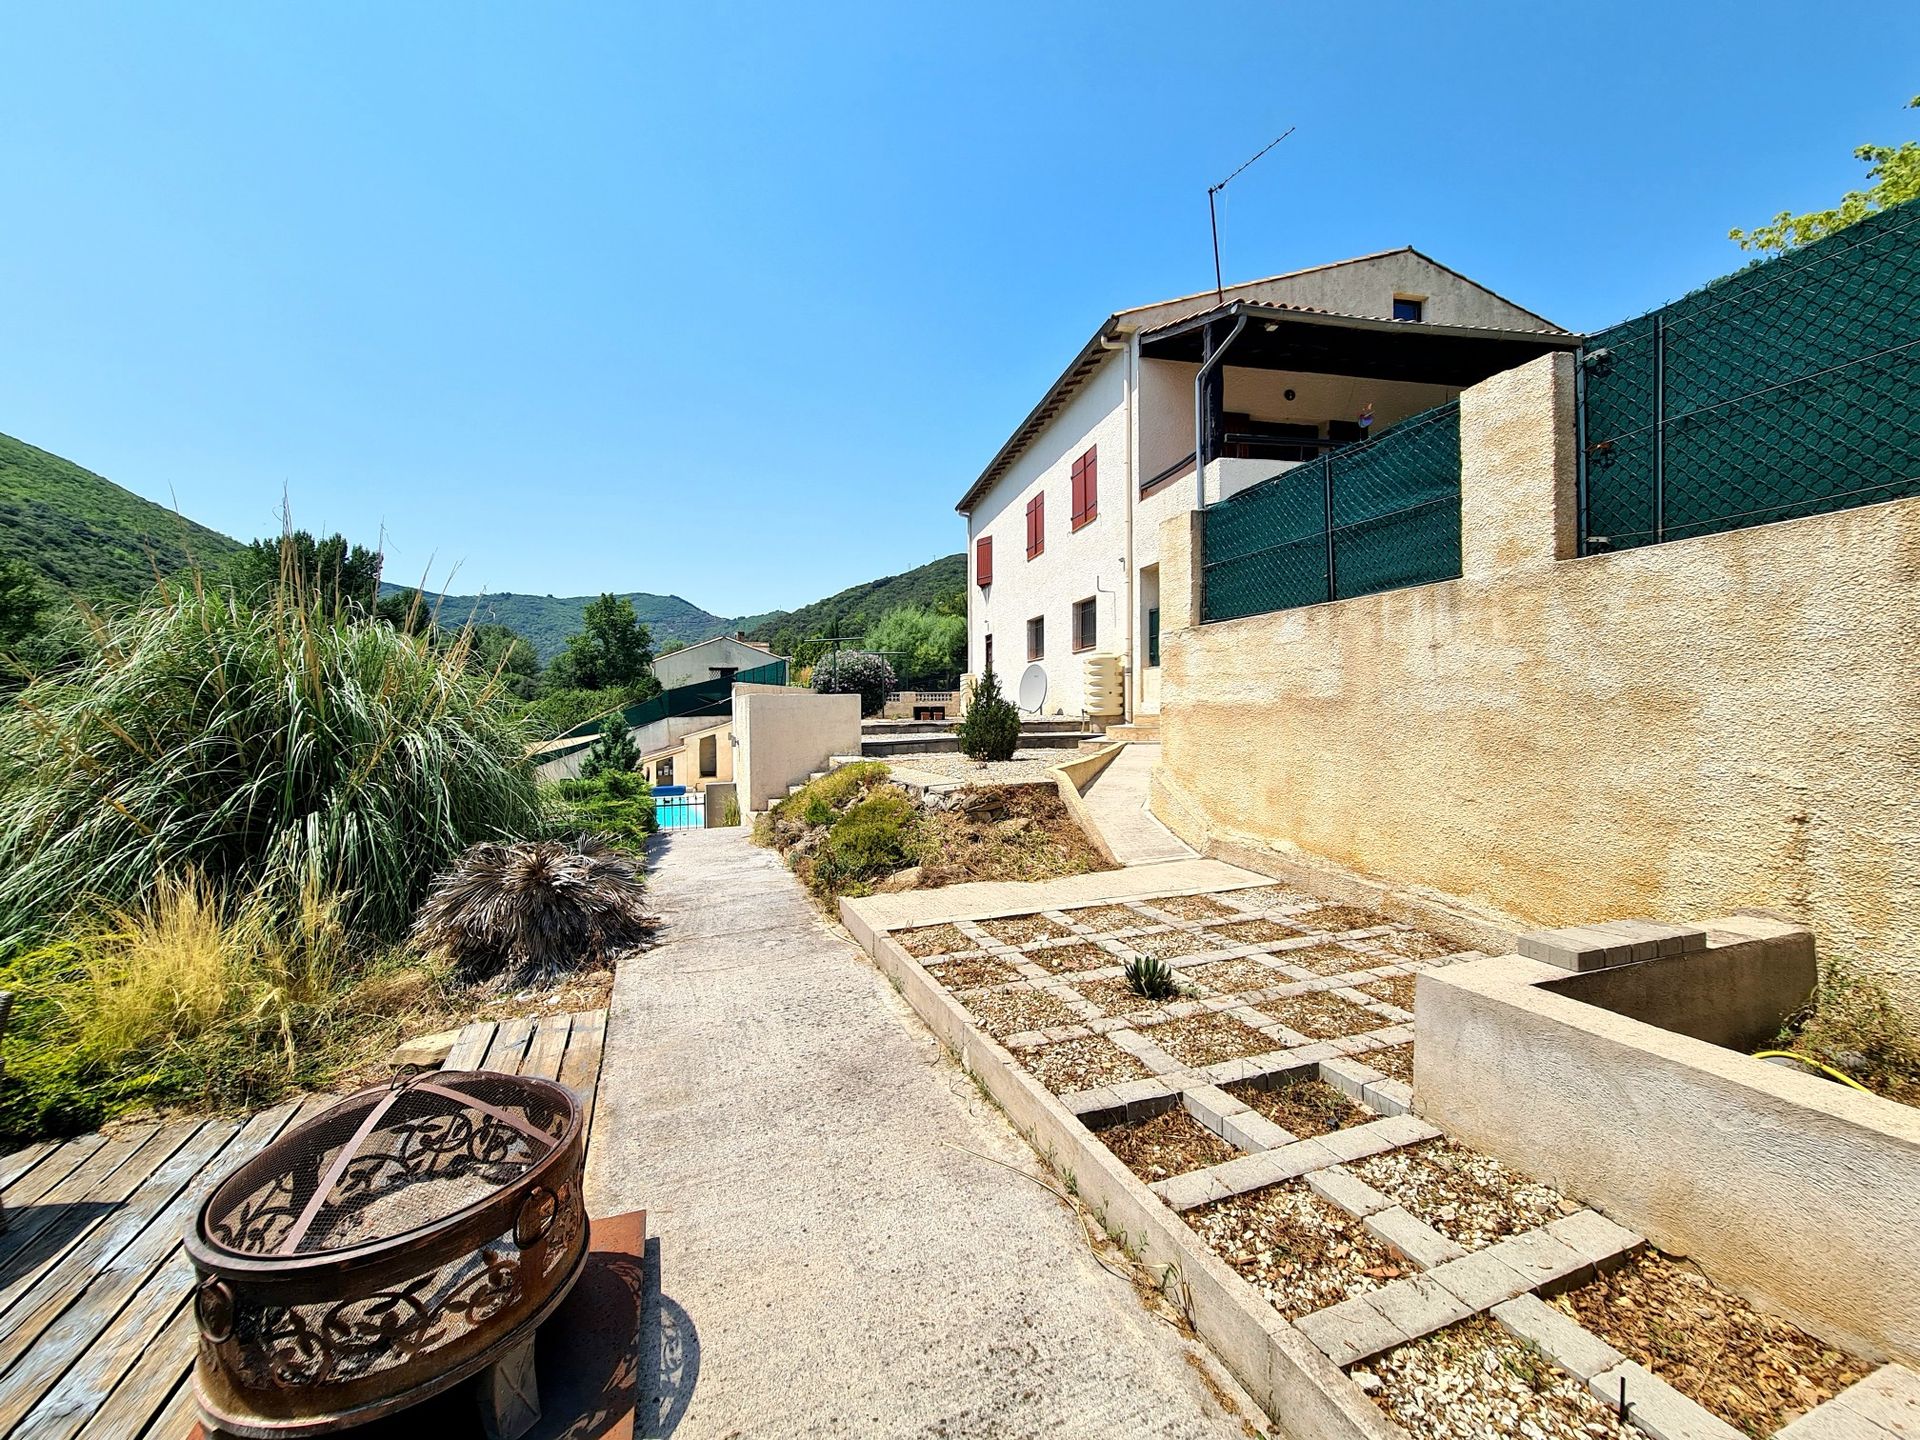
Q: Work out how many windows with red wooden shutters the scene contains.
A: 3